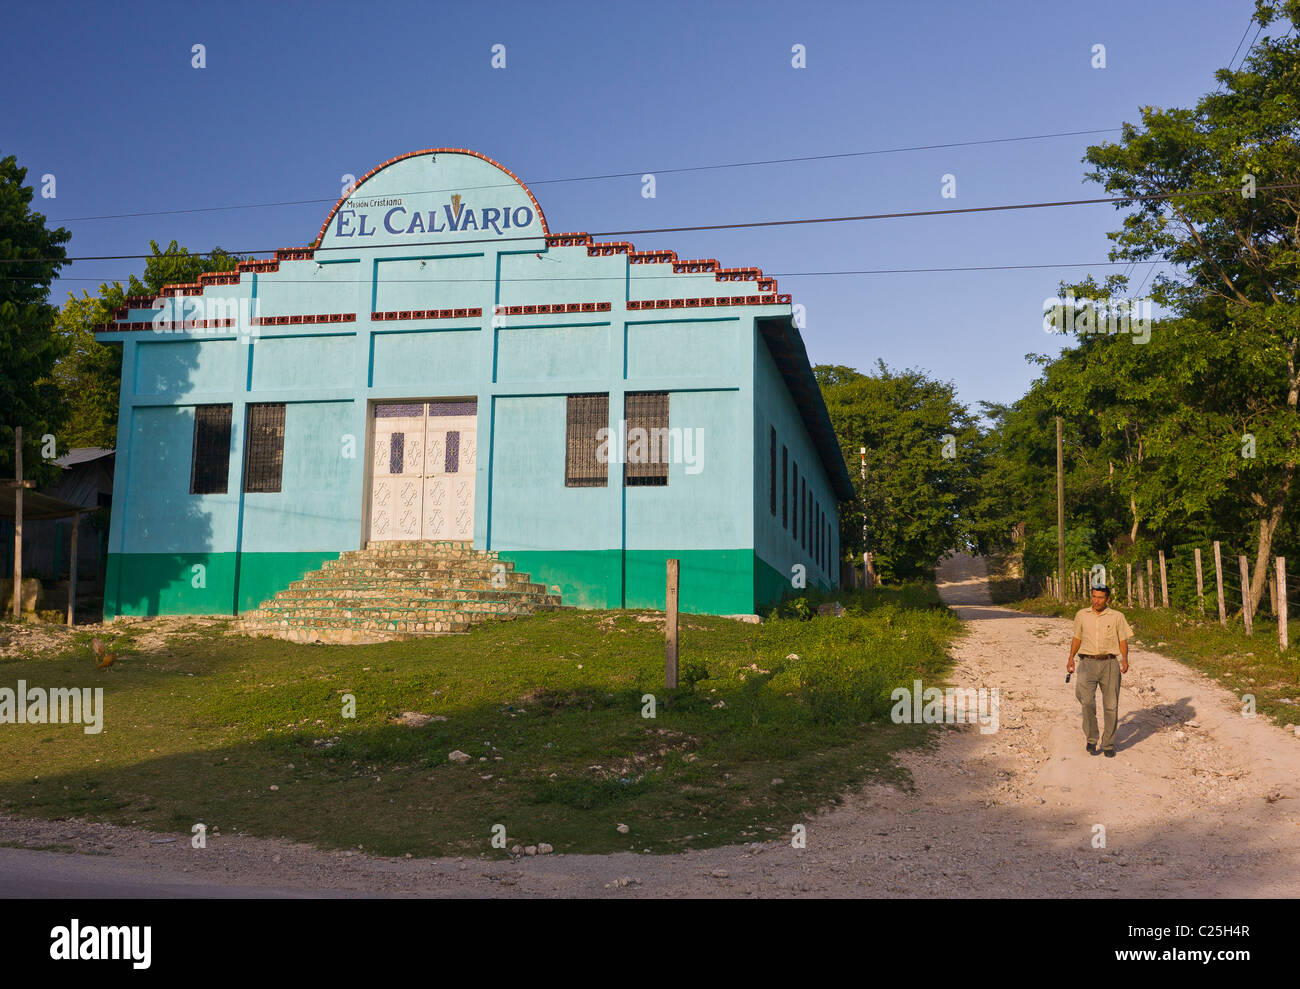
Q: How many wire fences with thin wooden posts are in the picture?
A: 1